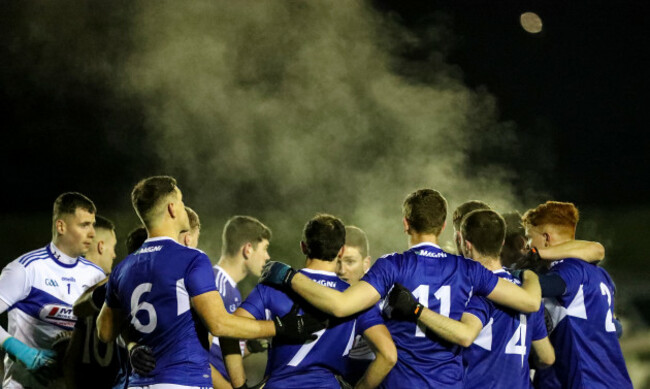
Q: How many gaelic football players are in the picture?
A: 13